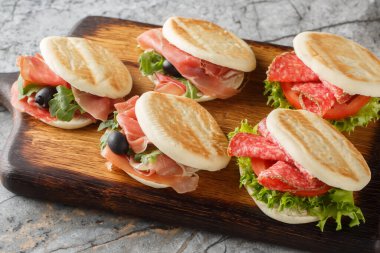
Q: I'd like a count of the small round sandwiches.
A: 5